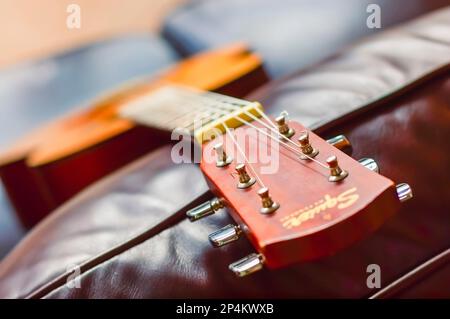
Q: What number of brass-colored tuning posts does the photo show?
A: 6